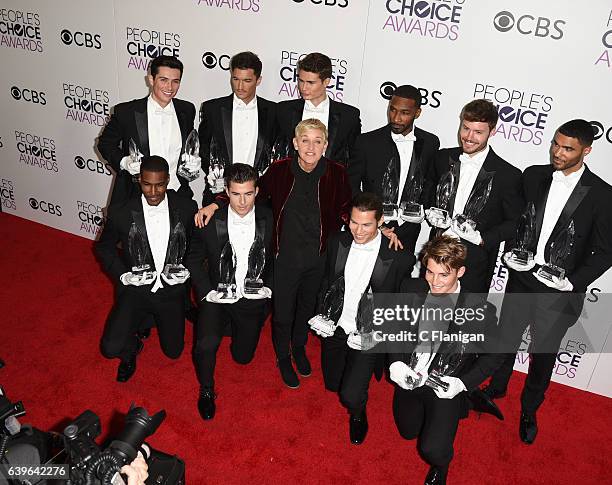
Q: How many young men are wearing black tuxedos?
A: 10